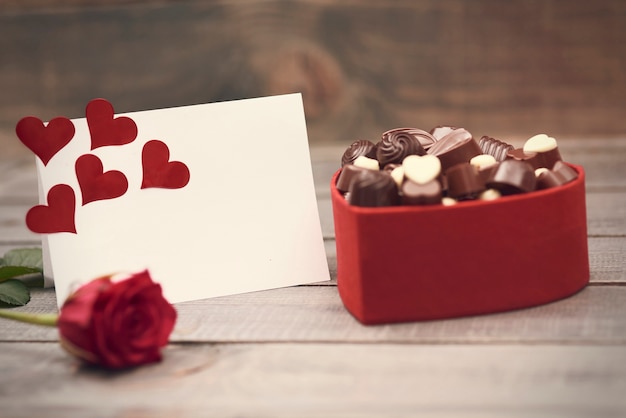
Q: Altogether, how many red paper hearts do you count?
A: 5